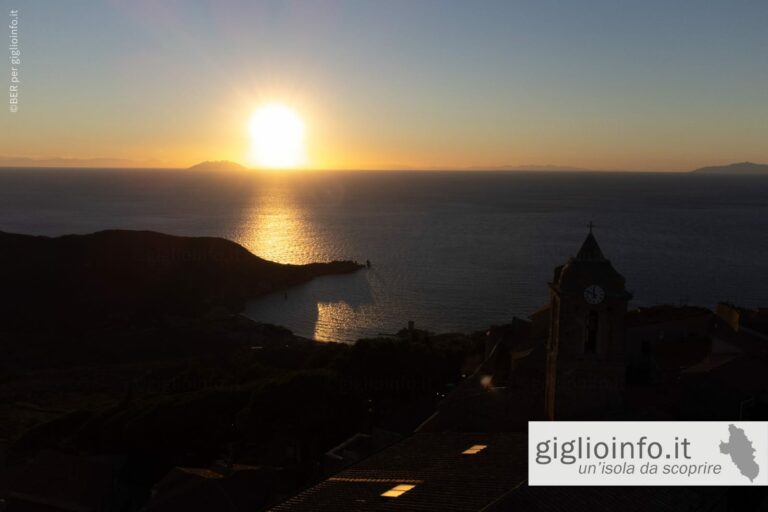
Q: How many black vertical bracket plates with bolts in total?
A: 0